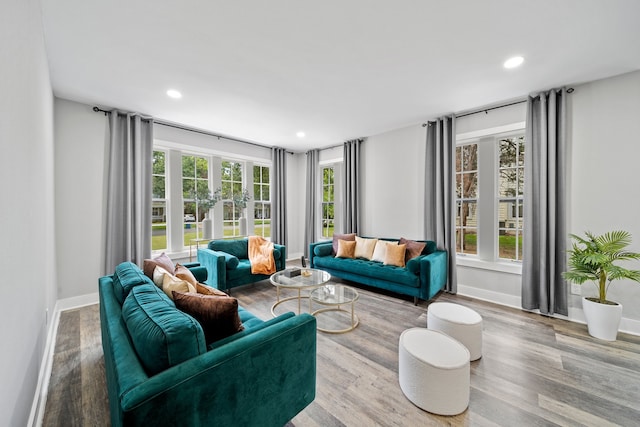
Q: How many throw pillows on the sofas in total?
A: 12